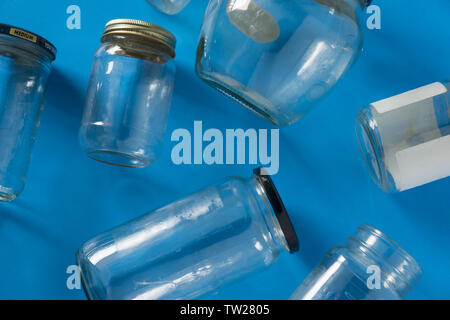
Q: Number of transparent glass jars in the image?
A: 7